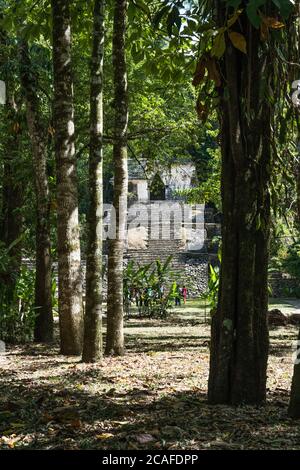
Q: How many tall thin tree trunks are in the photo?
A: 4